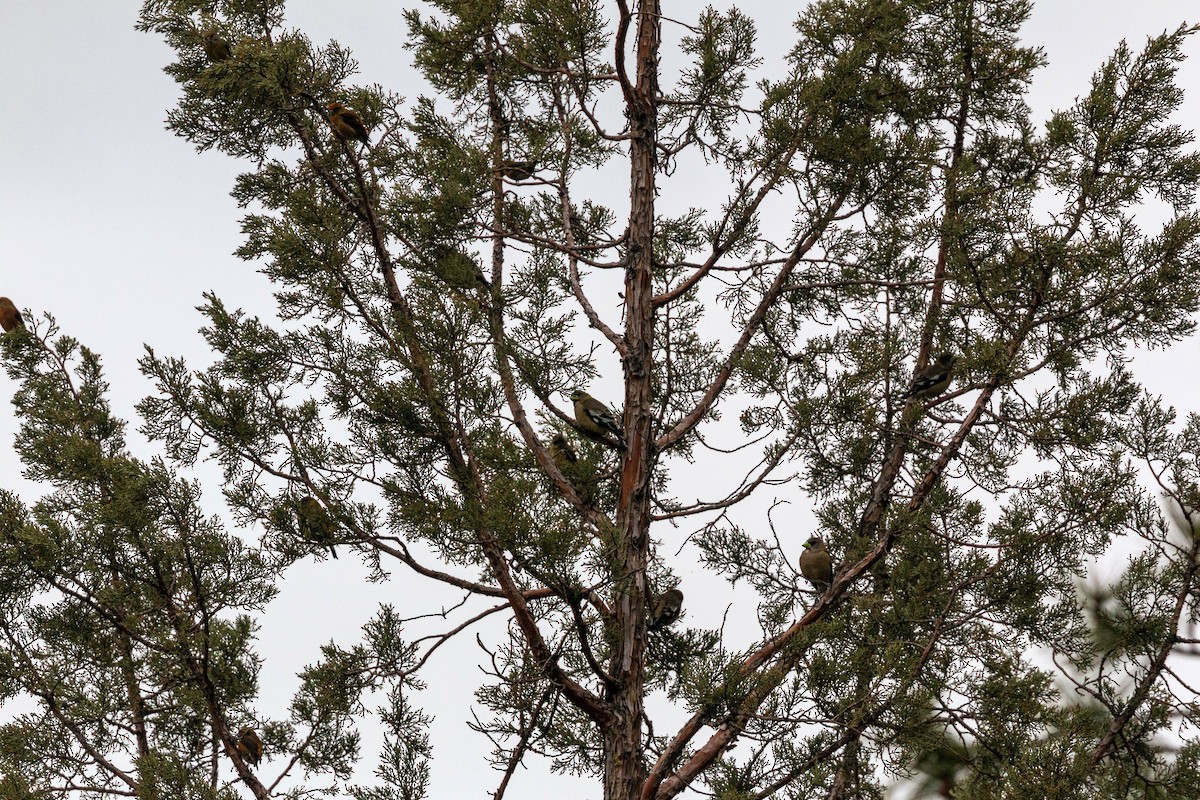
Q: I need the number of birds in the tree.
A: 12